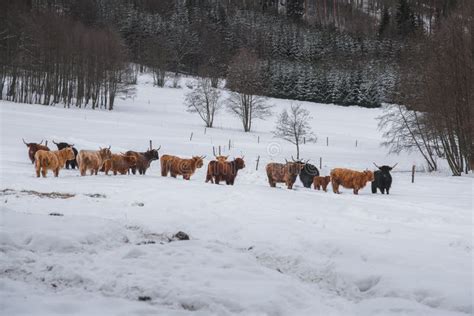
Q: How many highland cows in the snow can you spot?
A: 14